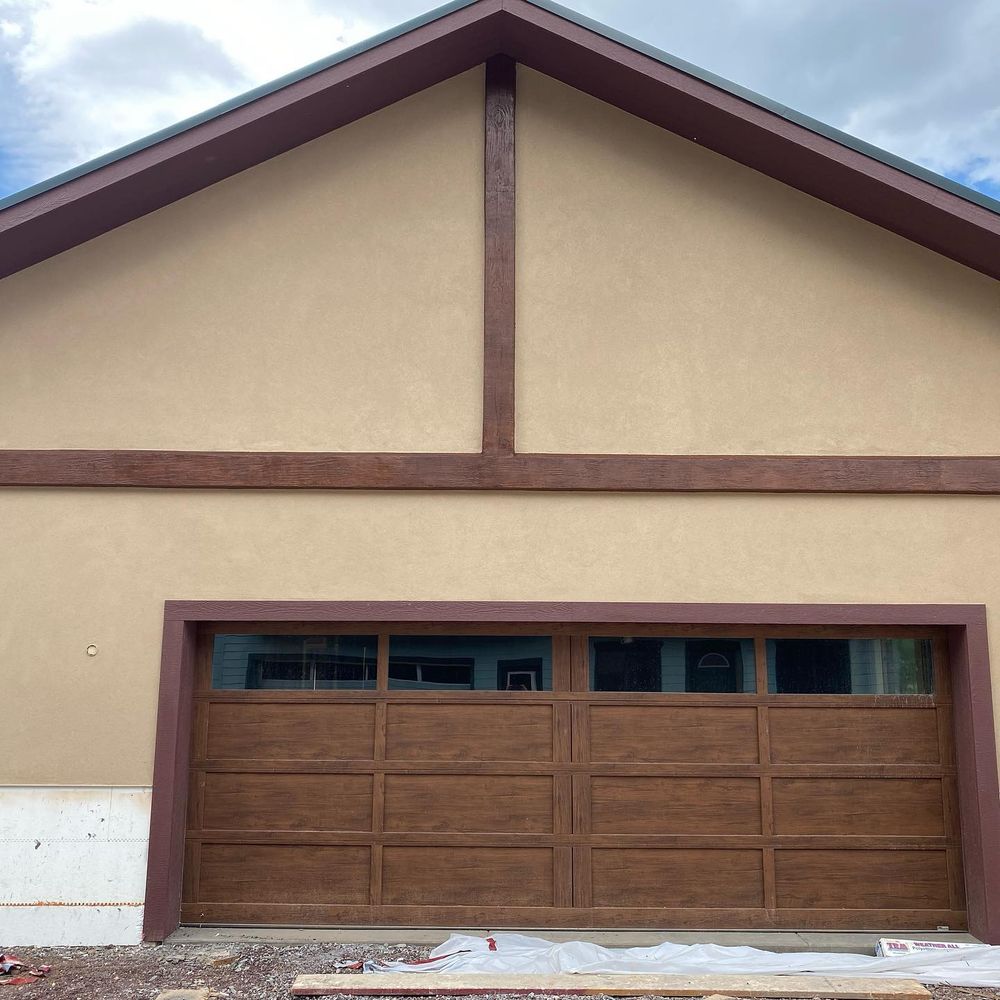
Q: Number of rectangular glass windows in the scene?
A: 4